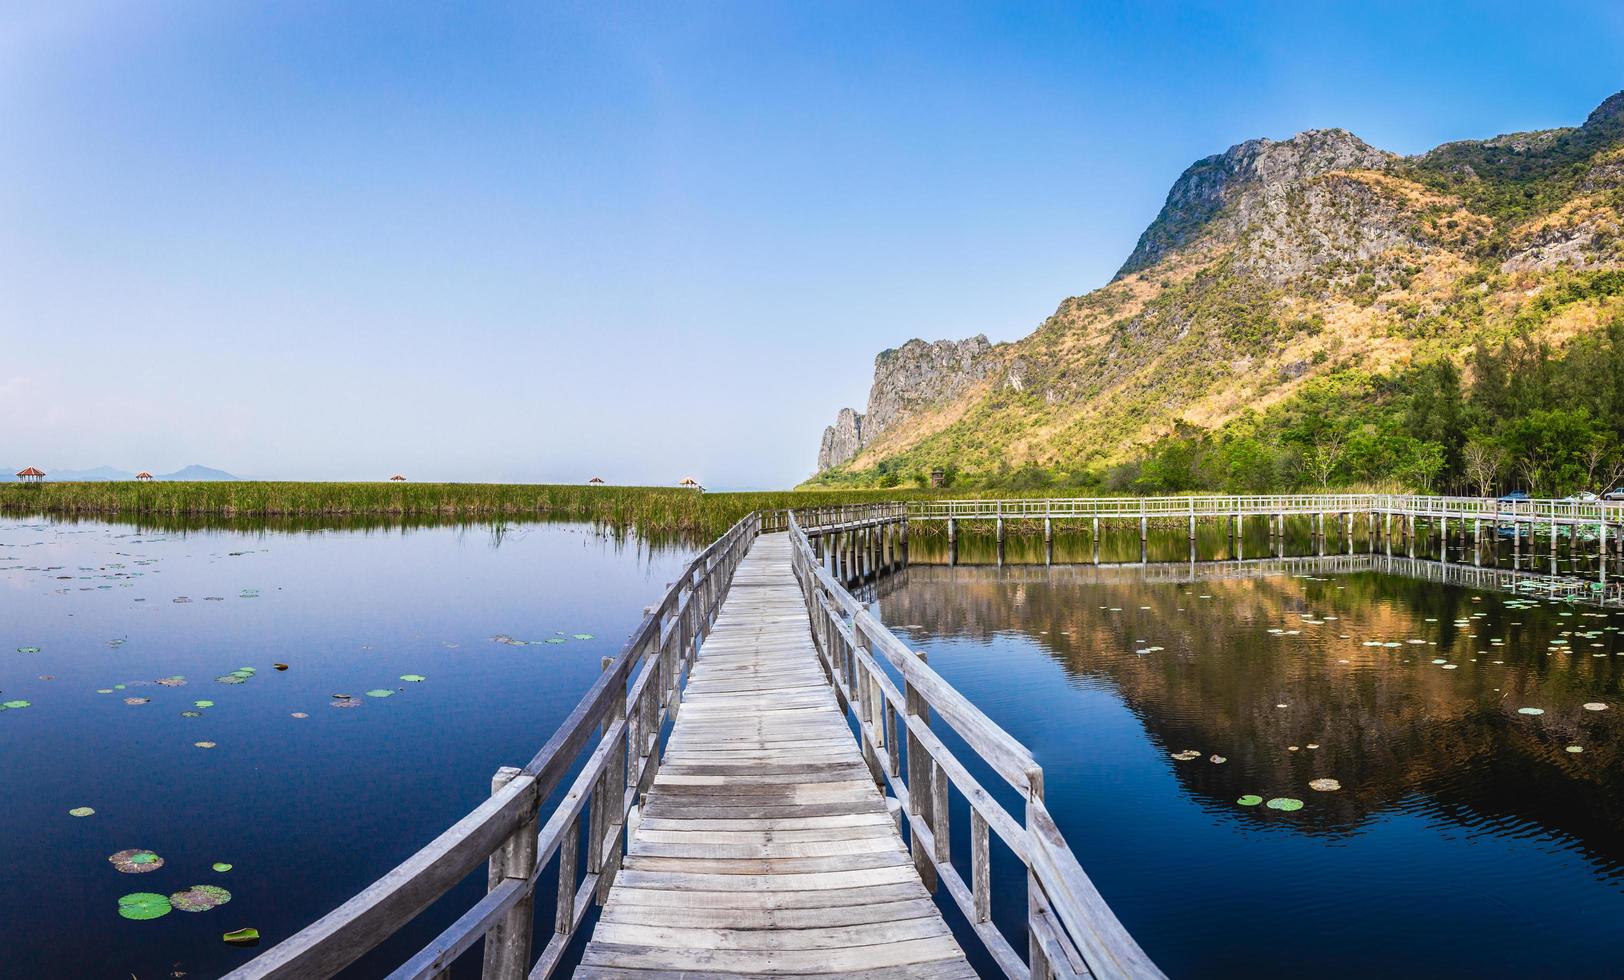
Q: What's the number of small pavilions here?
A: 5